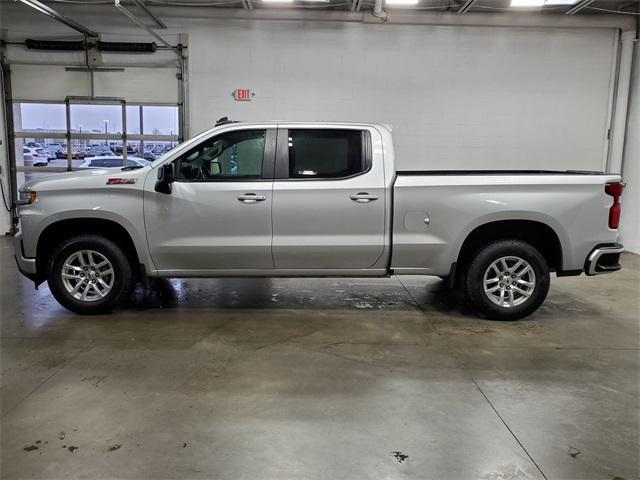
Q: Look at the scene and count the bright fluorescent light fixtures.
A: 3